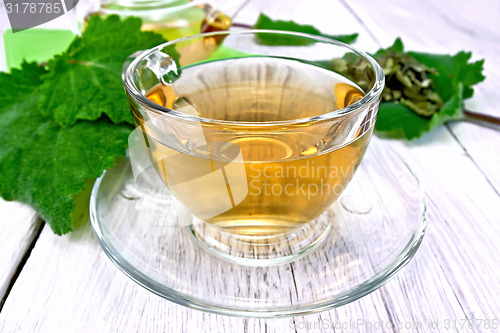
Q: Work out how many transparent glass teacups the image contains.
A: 1